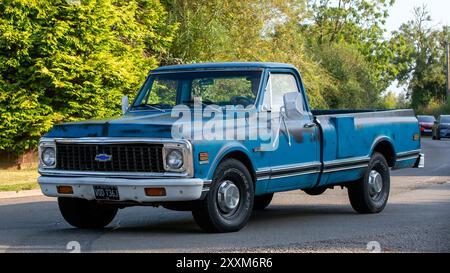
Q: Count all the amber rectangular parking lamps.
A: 2